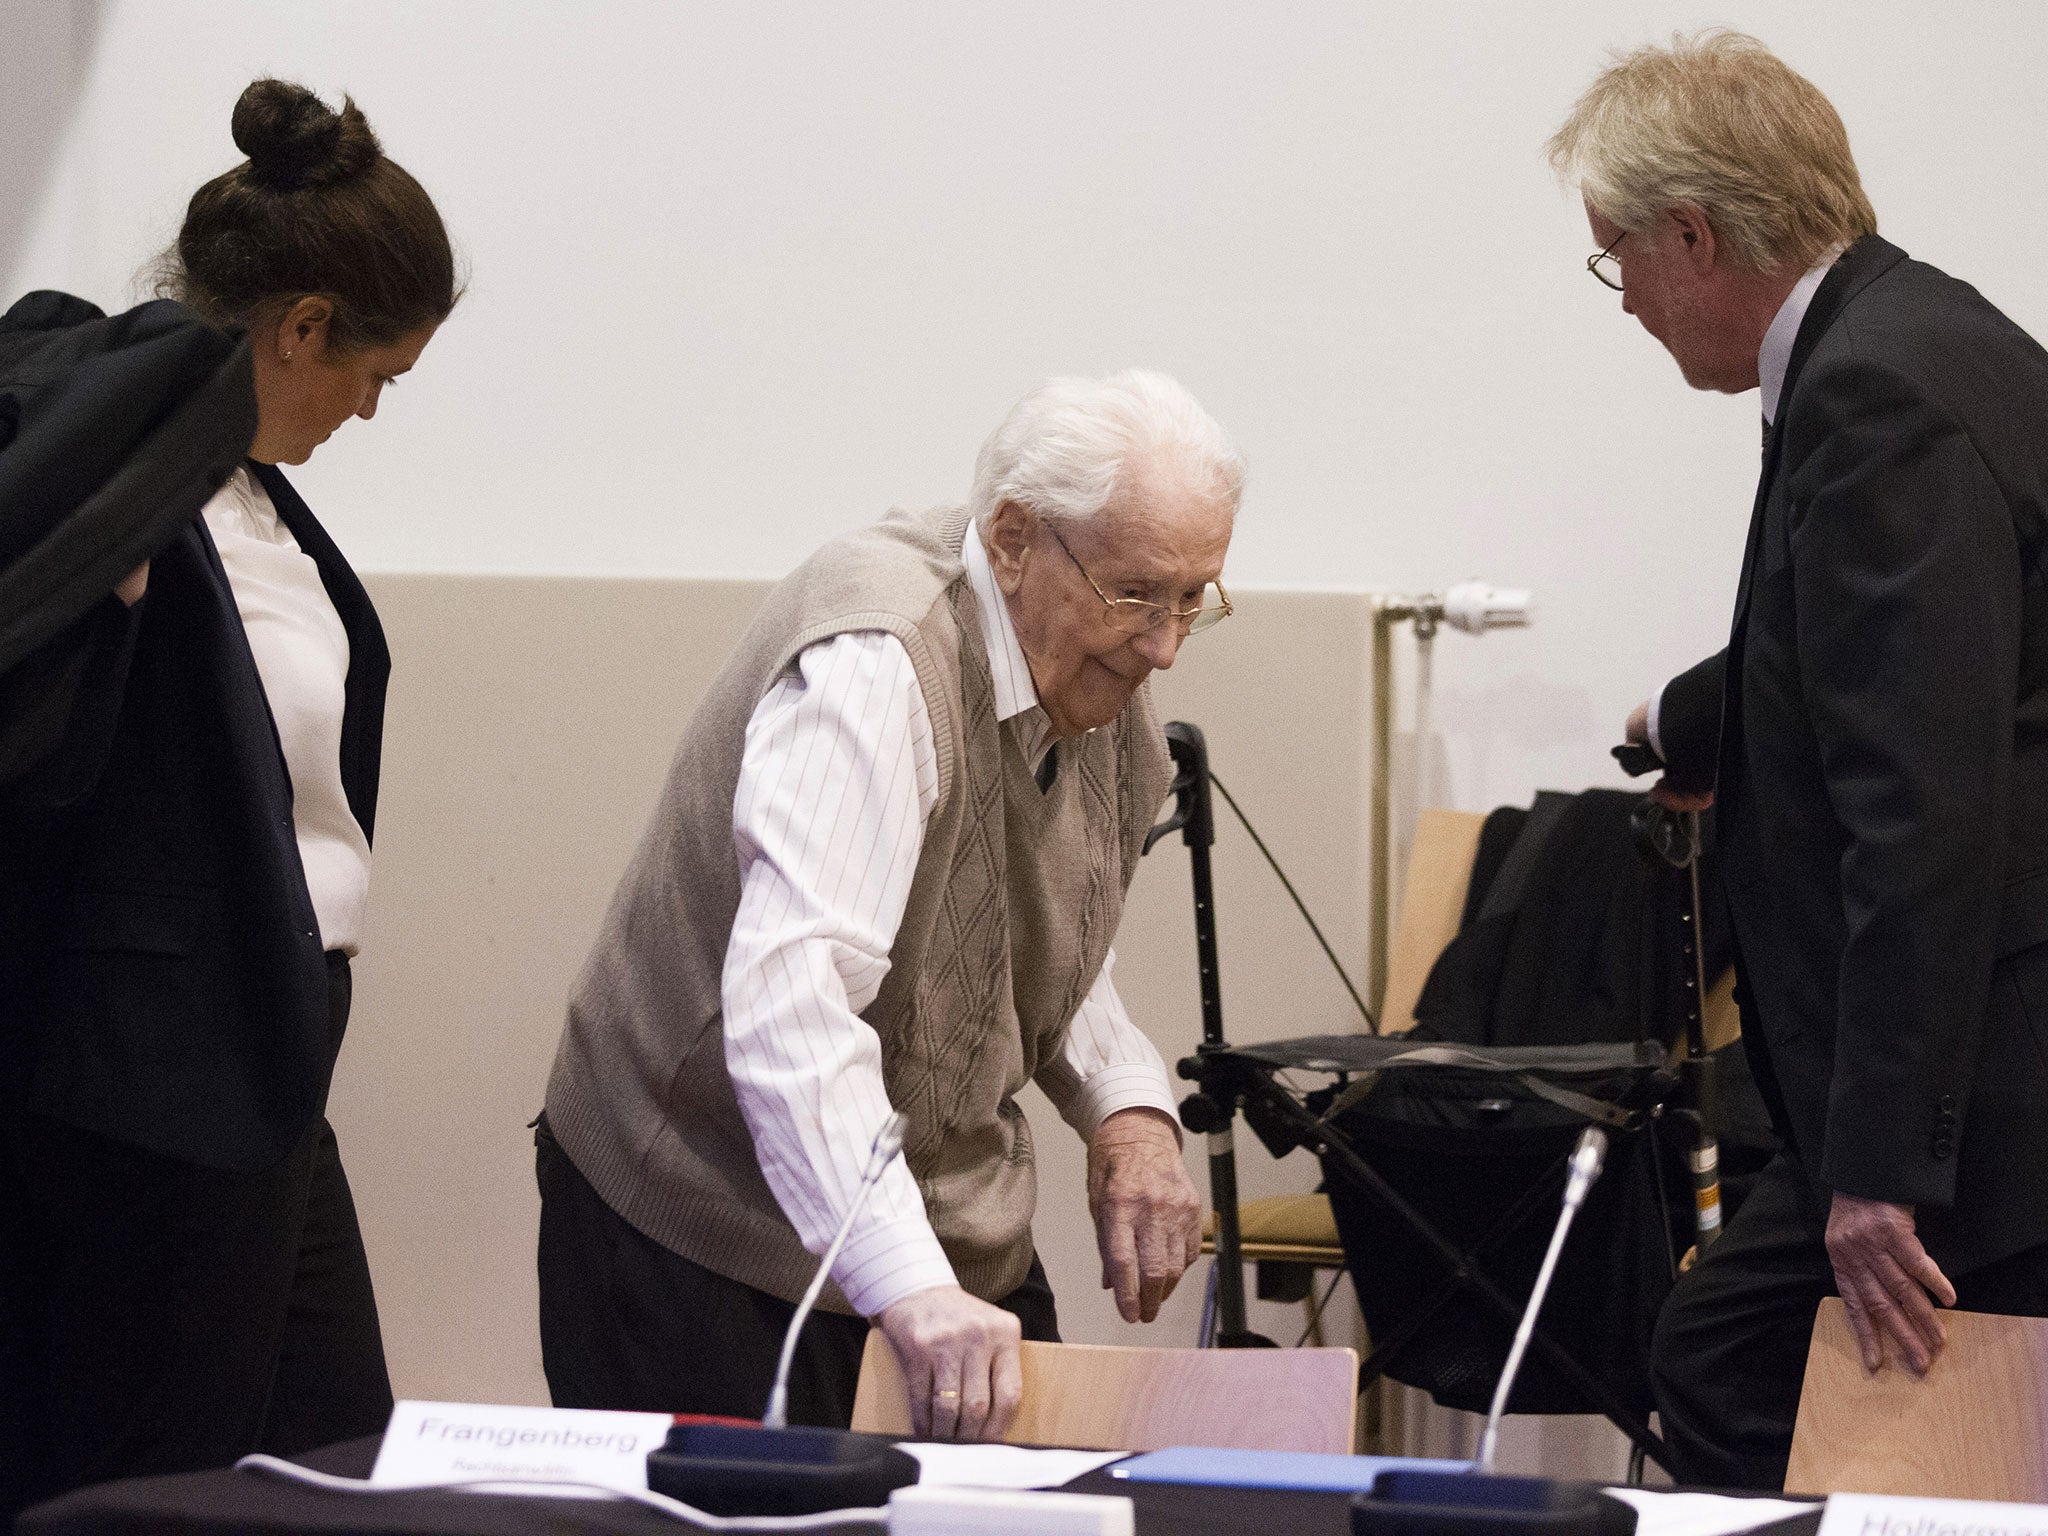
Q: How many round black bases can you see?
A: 2